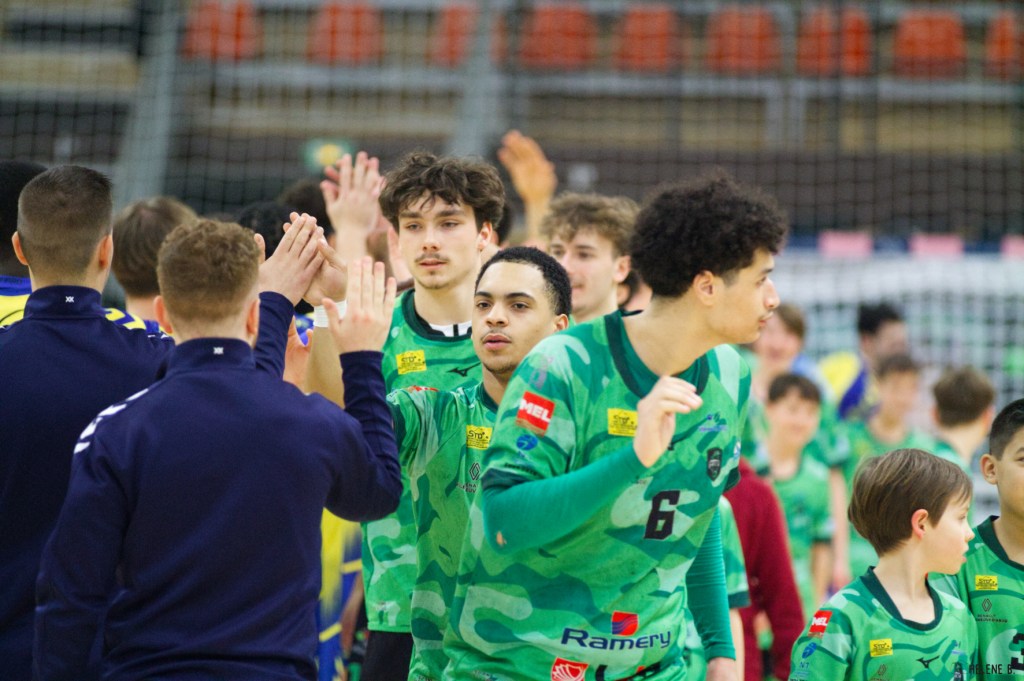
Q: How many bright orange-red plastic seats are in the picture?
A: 9